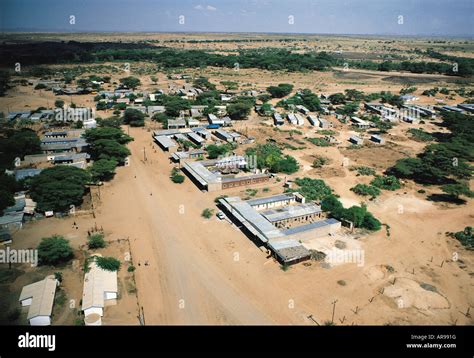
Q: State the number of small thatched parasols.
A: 2